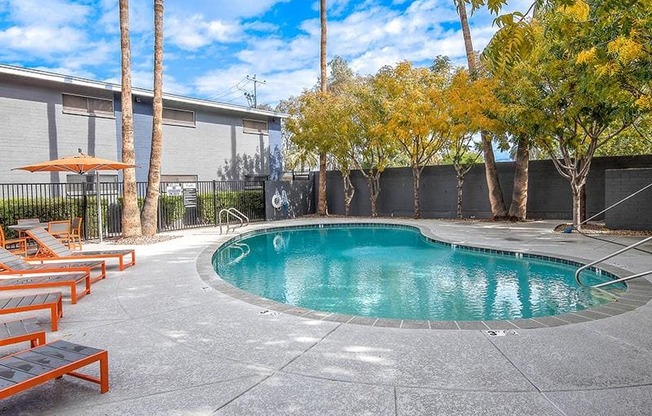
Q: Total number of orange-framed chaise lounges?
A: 6